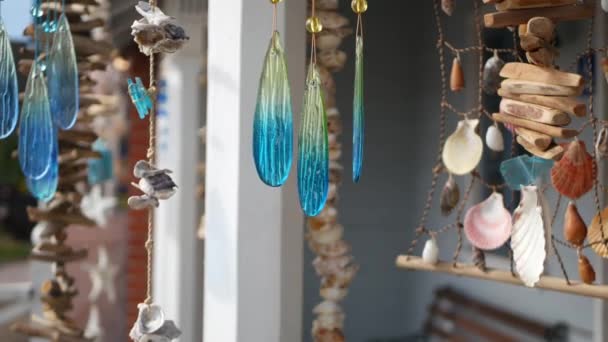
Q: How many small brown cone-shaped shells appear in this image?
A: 3